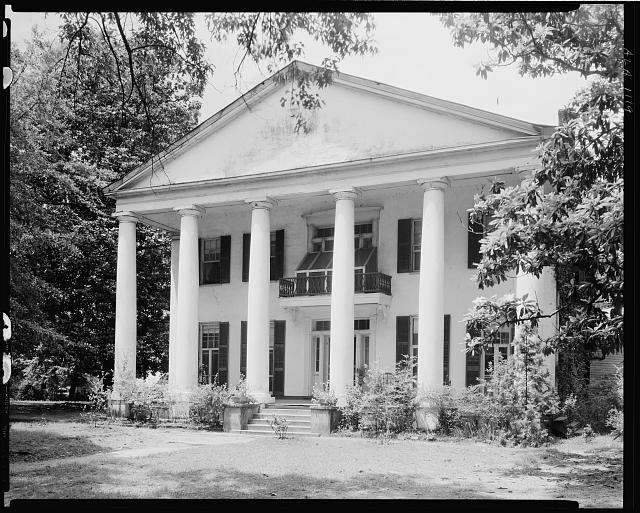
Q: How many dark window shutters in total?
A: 11